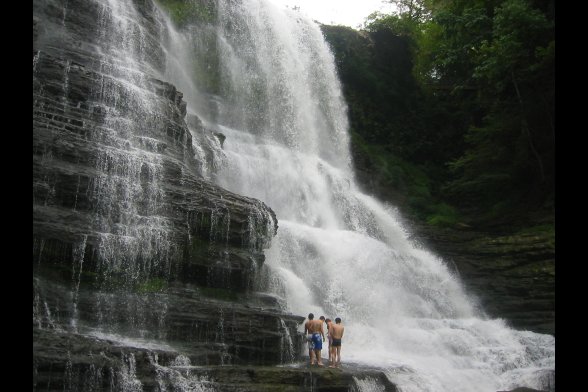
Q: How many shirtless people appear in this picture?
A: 4